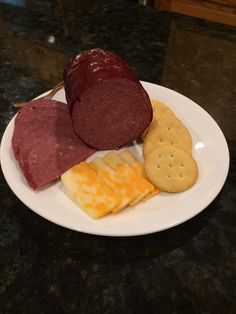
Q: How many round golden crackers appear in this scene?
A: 4